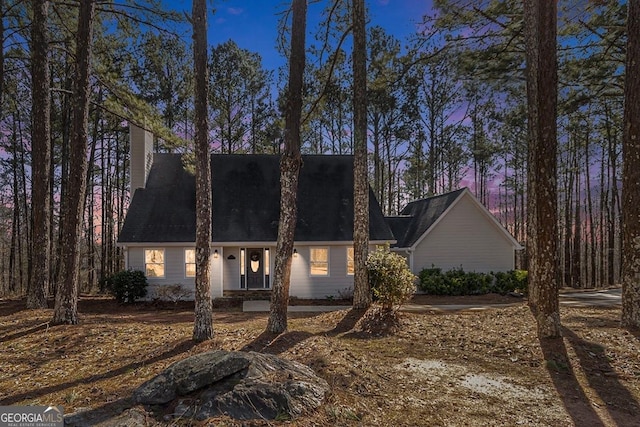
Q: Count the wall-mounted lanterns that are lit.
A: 2